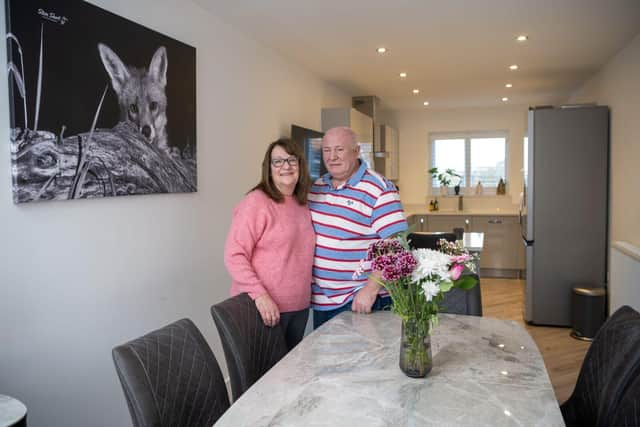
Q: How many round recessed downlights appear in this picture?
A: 8